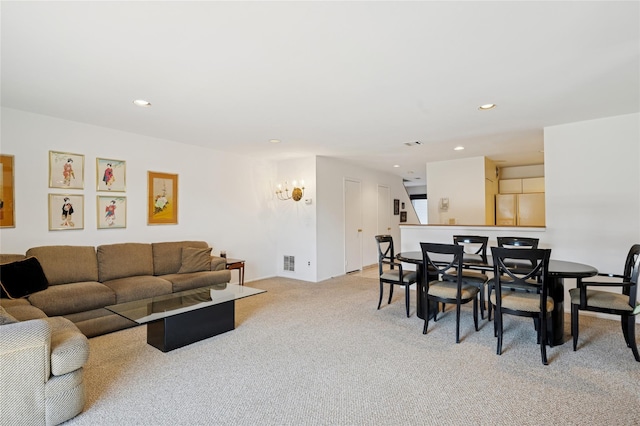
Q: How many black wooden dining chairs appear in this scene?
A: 6